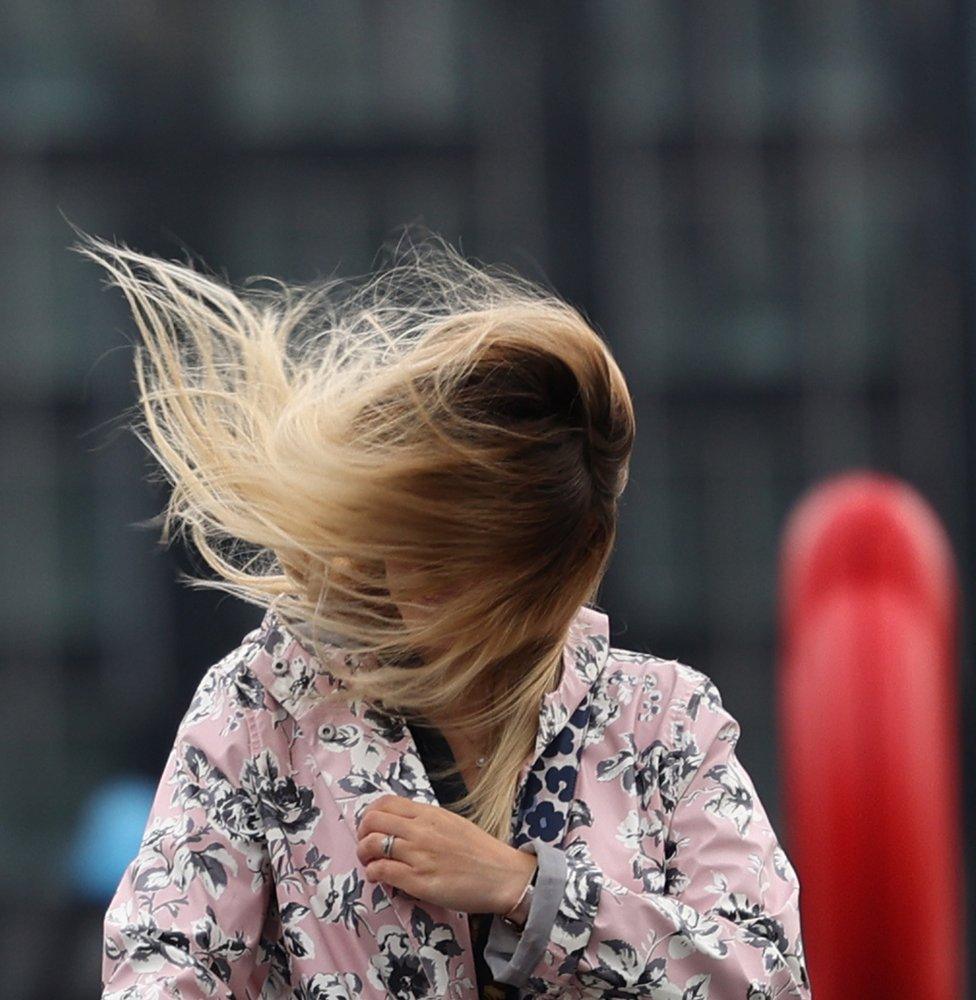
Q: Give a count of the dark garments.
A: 1